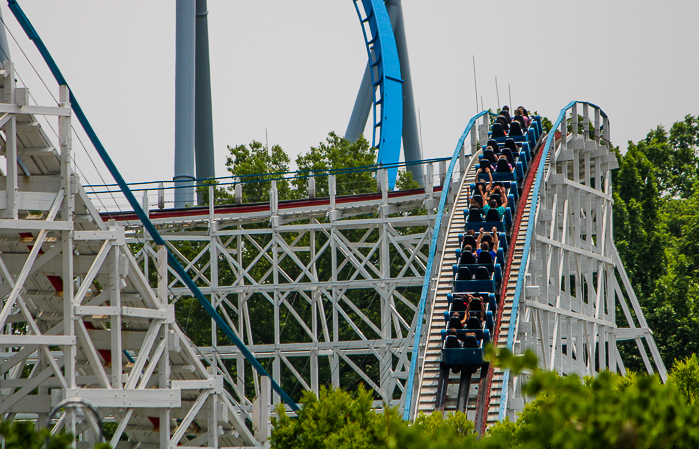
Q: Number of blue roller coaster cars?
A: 5